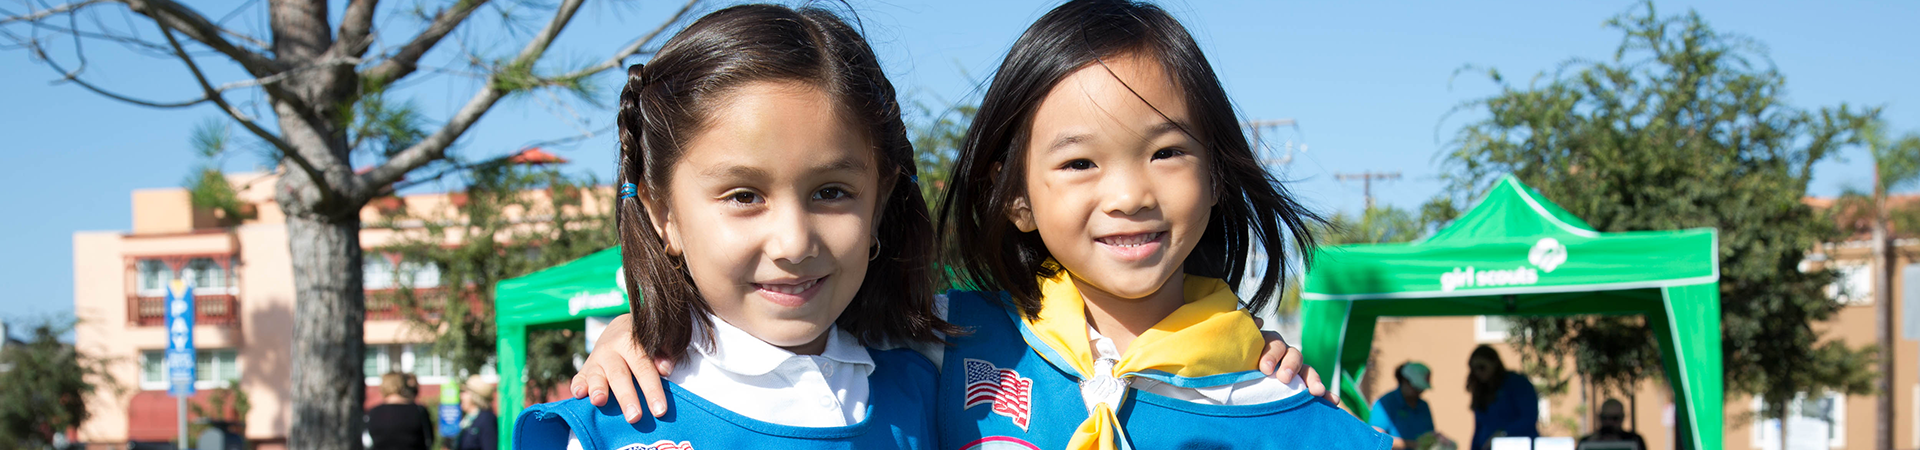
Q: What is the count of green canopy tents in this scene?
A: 2